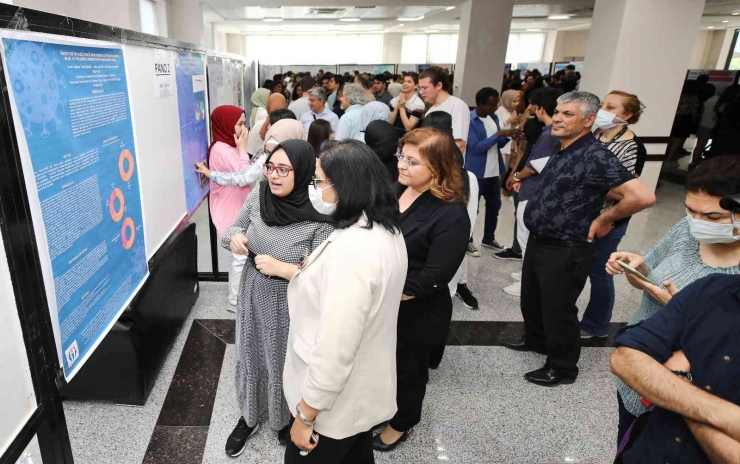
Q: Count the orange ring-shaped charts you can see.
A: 3